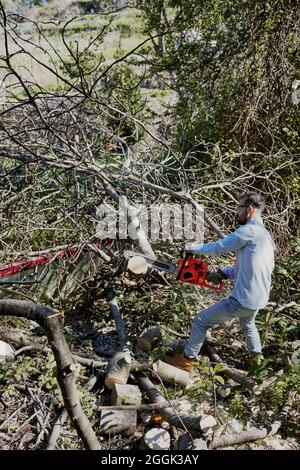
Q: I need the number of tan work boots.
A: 2